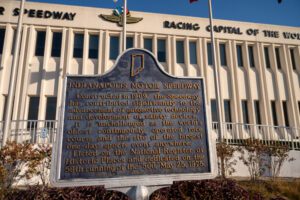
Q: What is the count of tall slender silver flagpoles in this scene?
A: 3